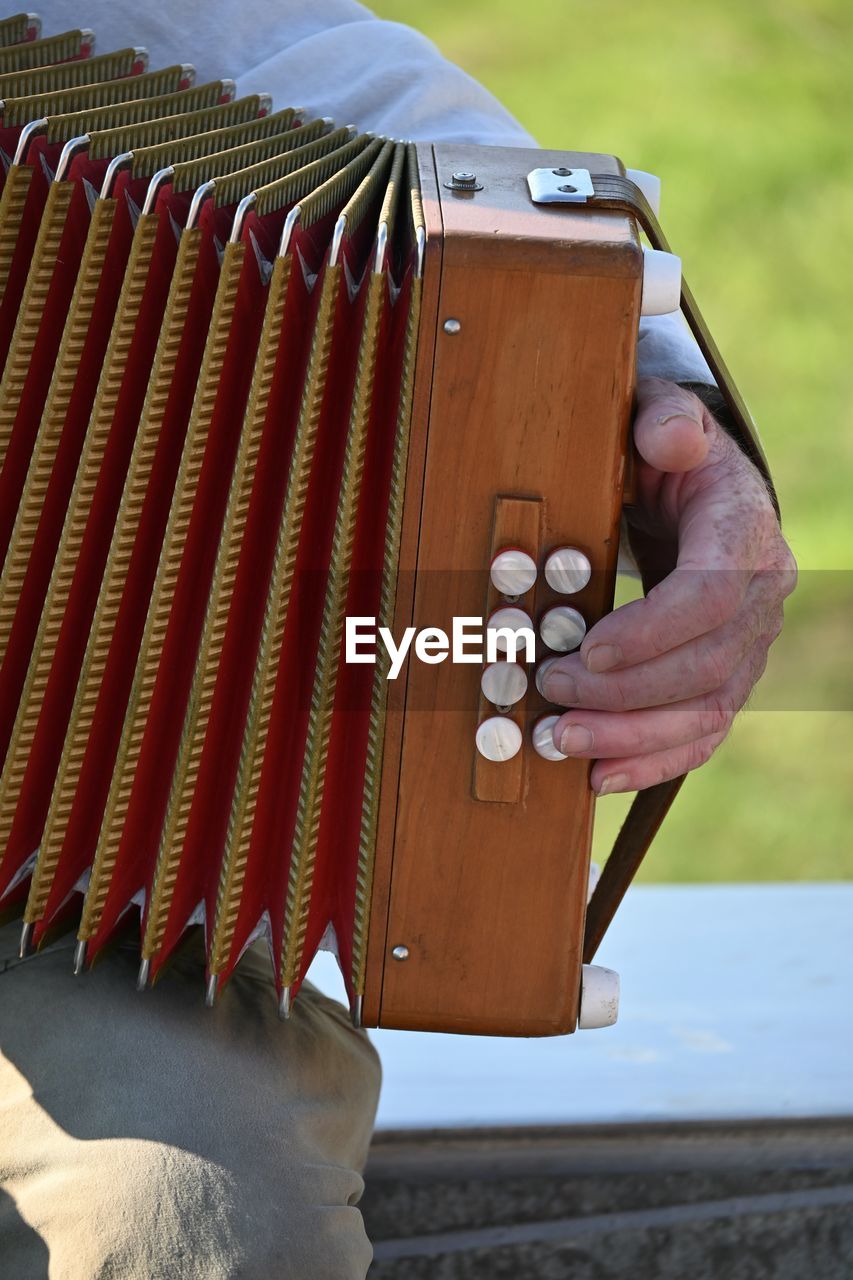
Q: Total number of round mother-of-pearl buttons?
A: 8